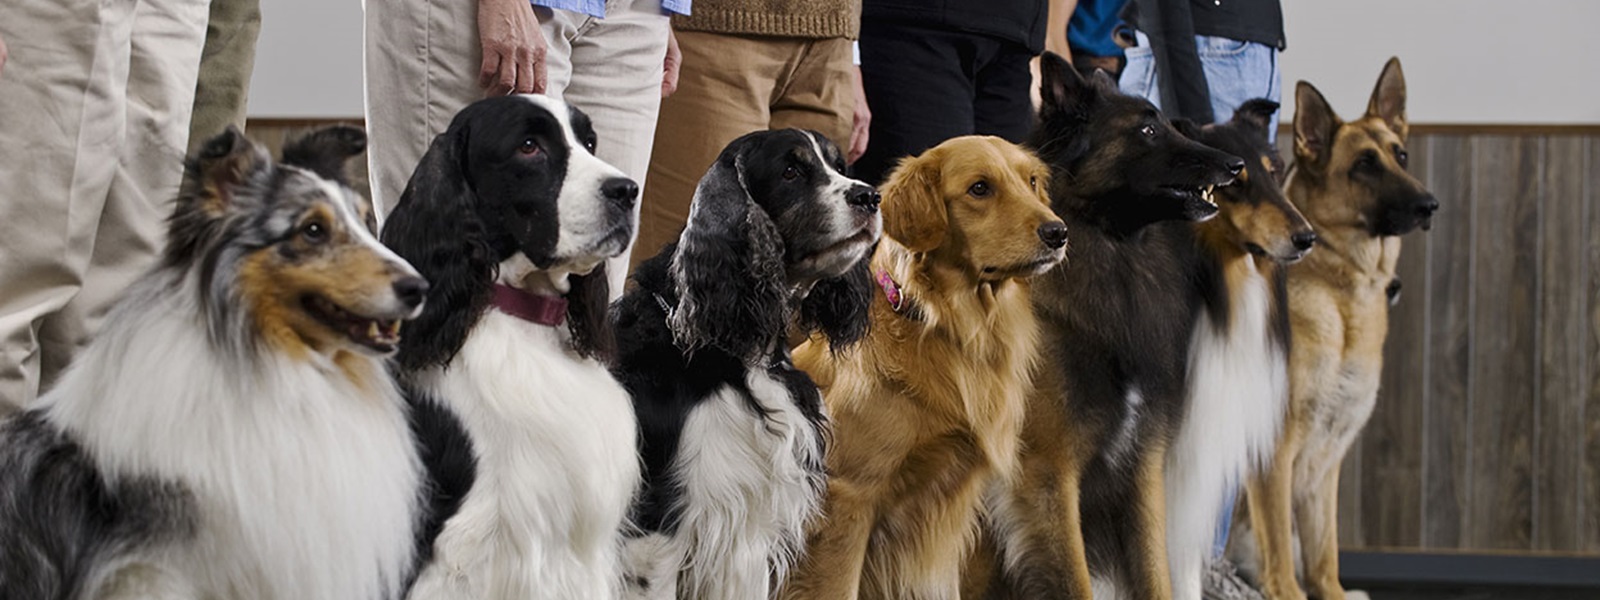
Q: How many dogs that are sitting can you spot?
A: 7